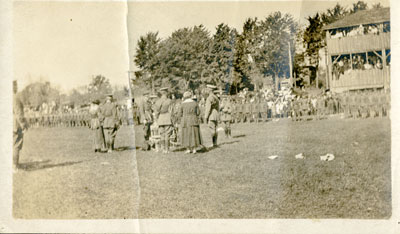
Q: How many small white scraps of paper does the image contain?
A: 3